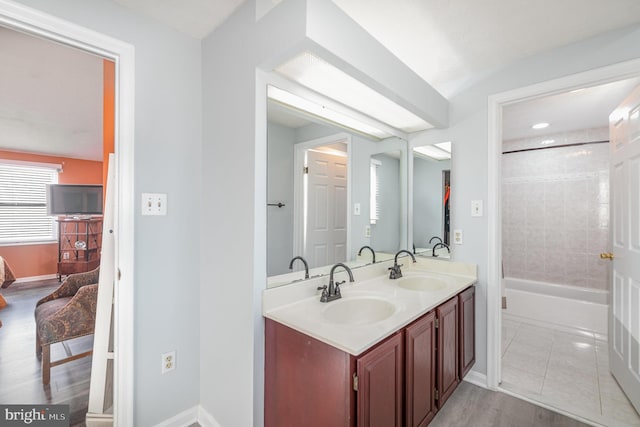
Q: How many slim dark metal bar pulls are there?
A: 0